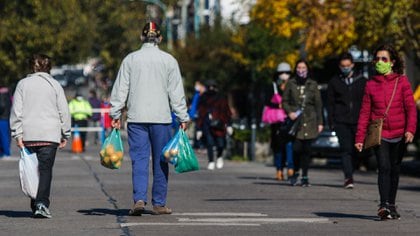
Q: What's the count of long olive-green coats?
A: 1